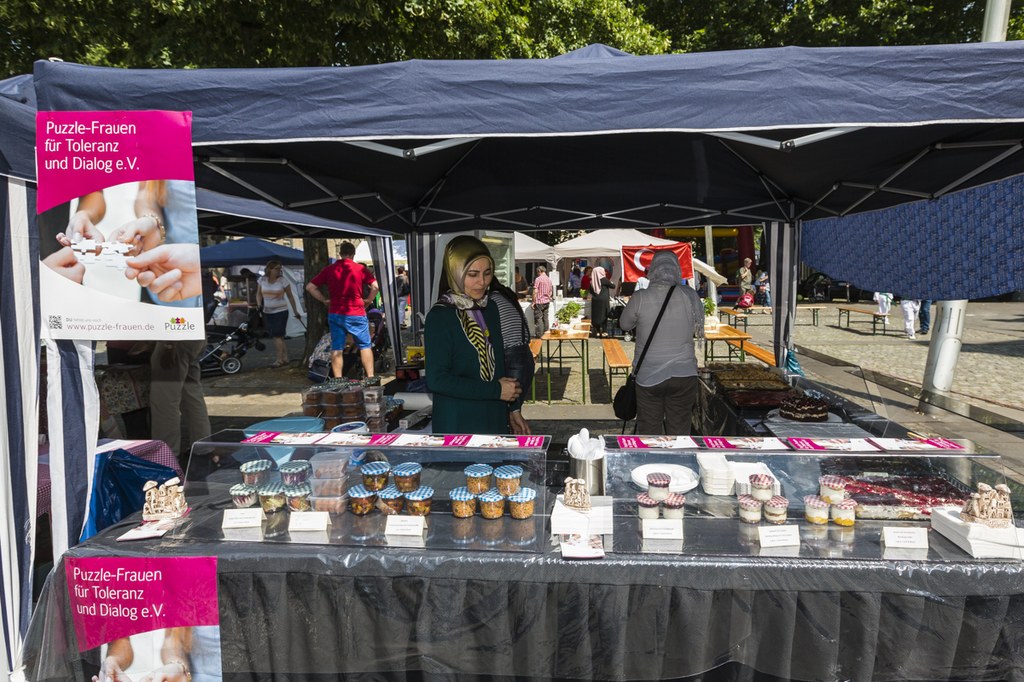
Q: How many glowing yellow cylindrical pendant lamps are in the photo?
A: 0